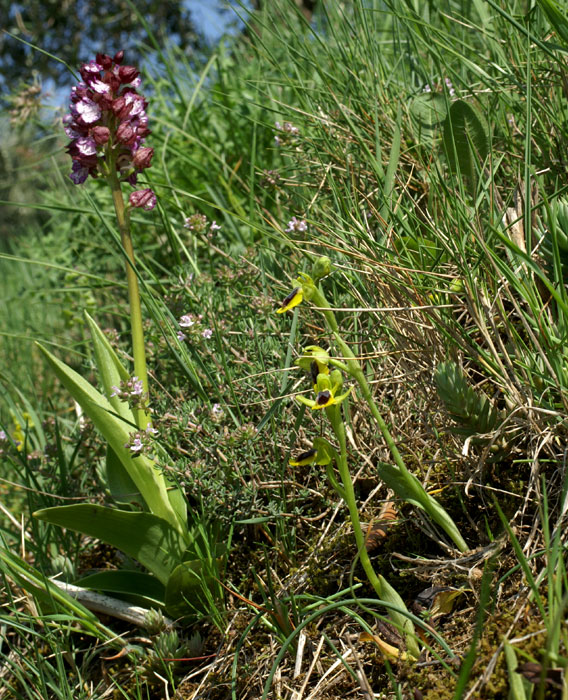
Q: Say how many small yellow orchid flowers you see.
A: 4